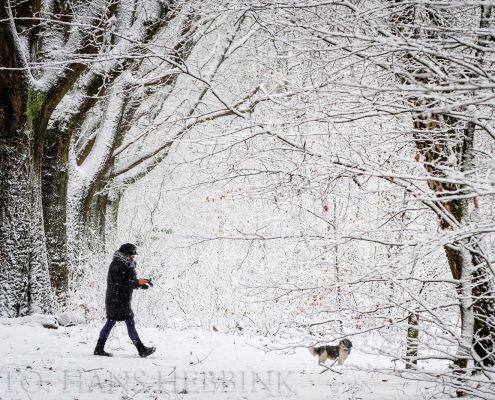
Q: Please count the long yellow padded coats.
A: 0